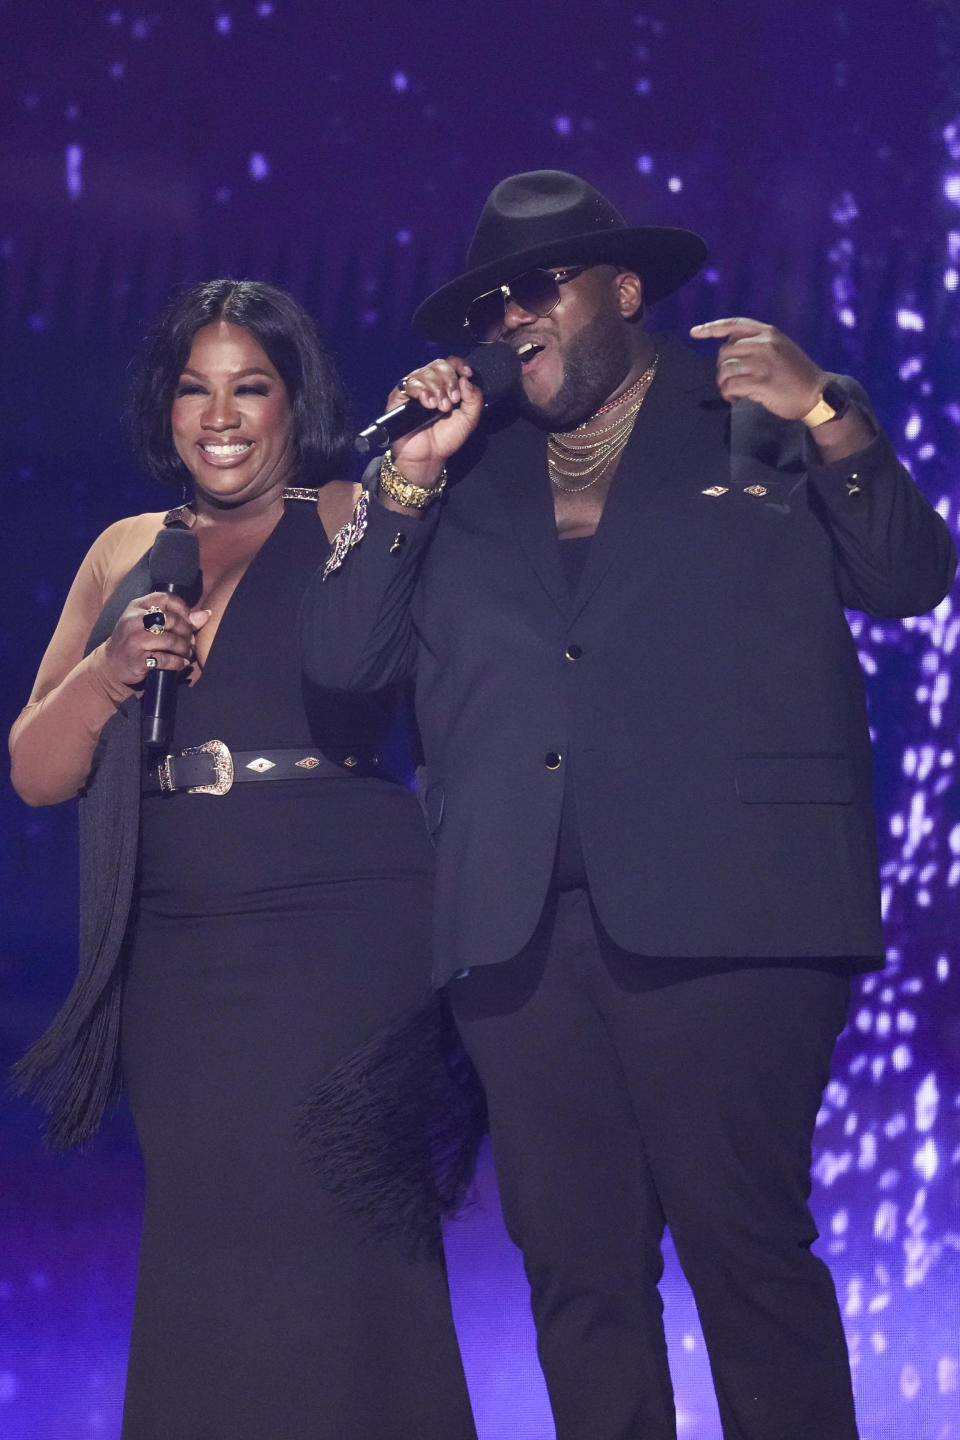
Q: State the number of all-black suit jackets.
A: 1